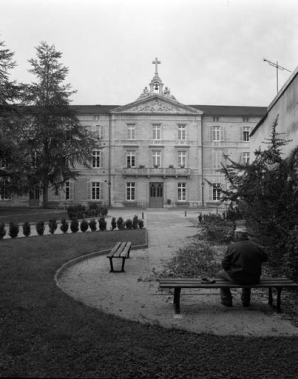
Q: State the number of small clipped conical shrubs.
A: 15